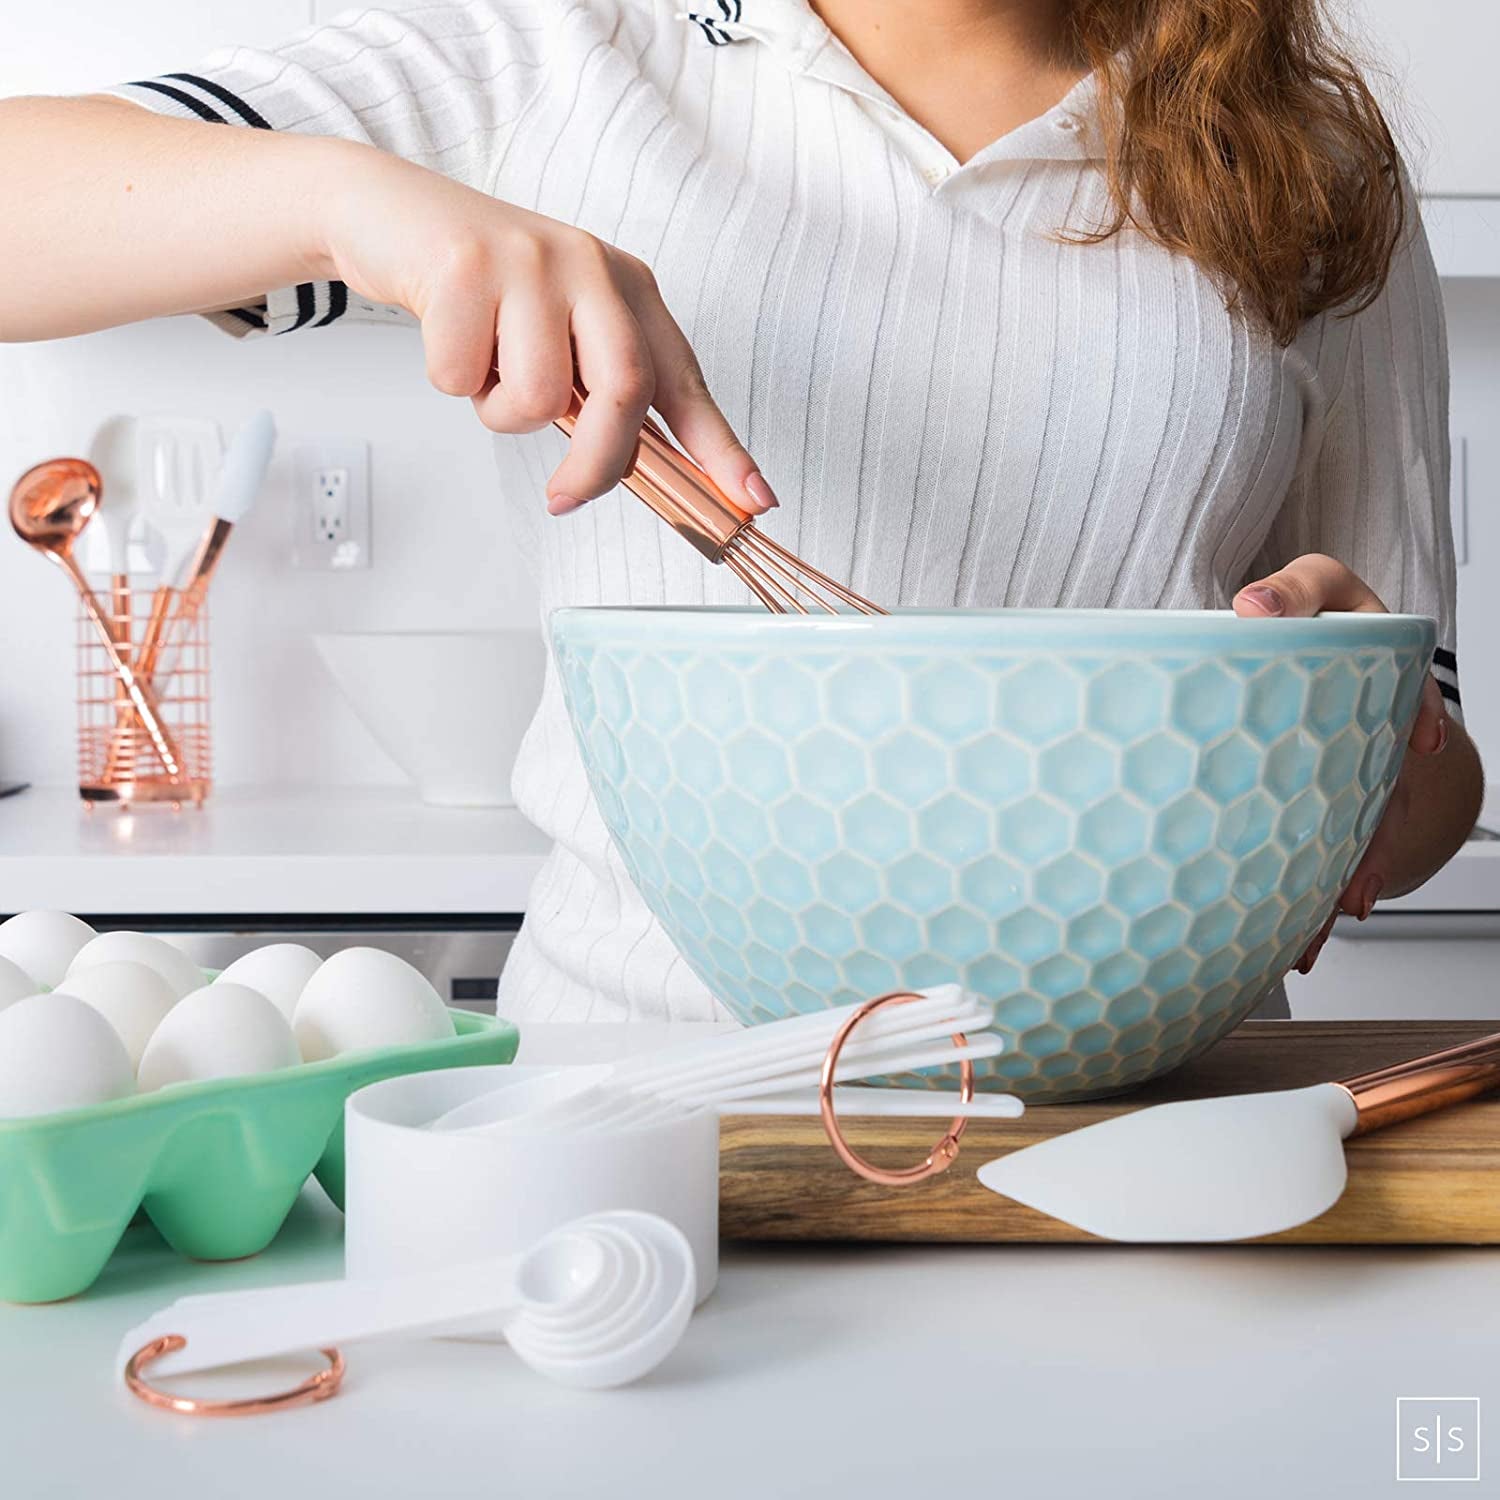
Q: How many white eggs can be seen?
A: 8